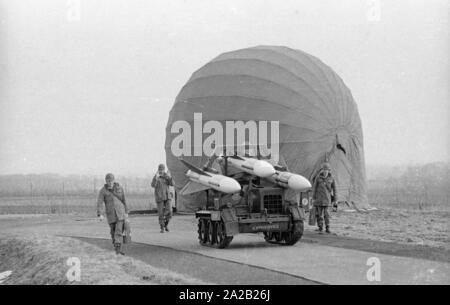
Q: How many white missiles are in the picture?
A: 3